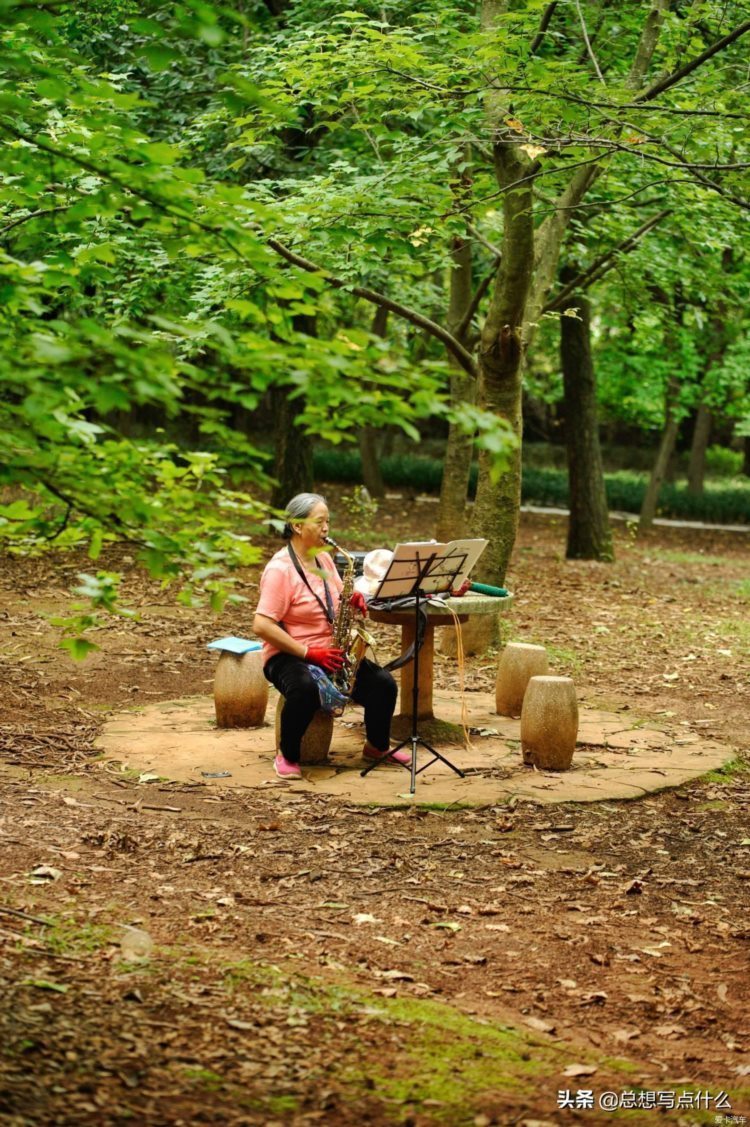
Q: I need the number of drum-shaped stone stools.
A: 4